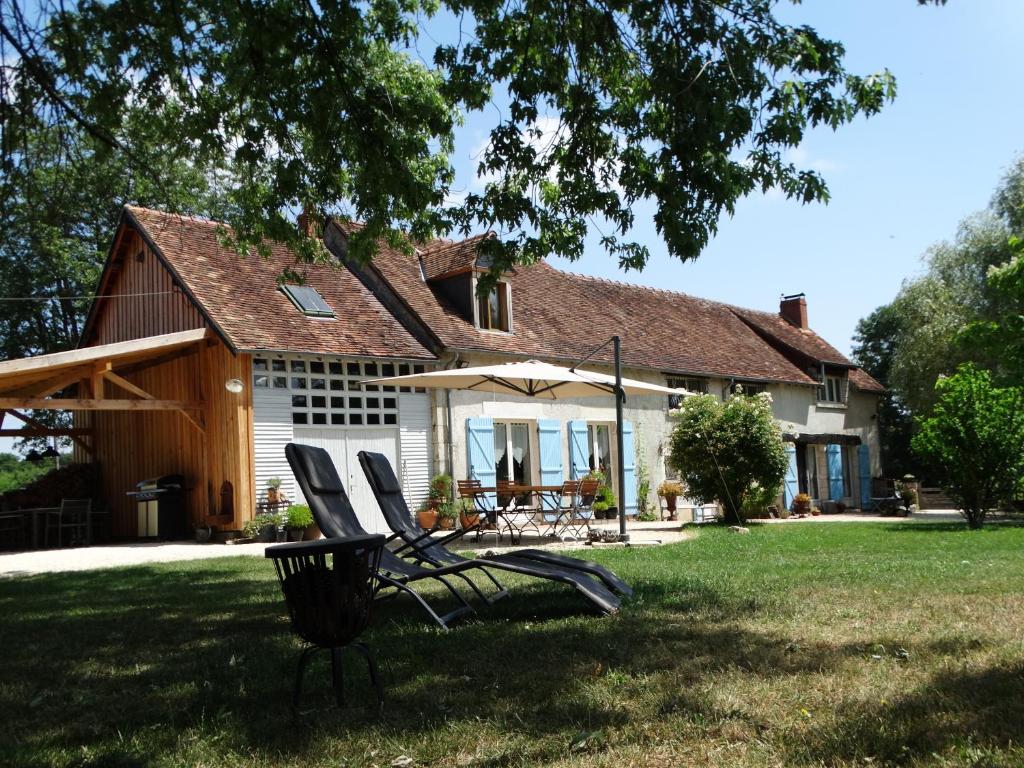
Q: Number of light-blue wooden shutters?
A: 7